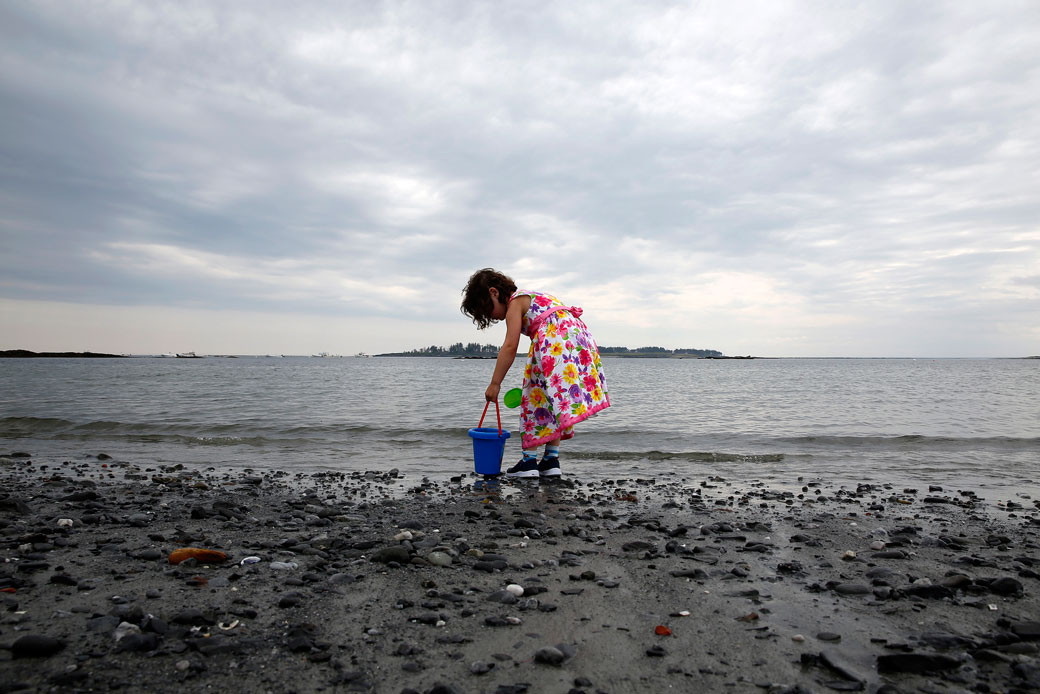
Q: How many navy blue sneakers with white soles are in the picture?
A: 2